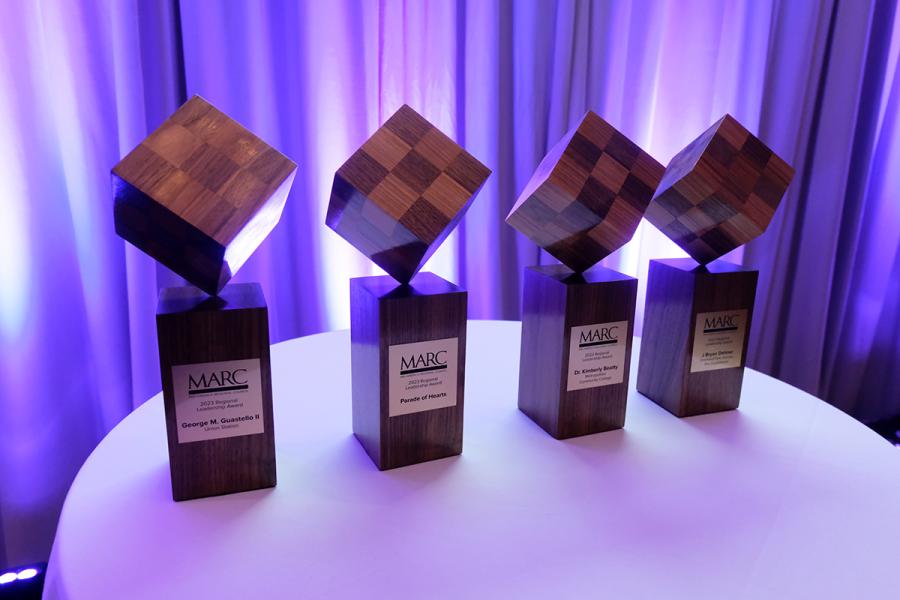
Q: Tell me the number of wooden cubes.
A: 4